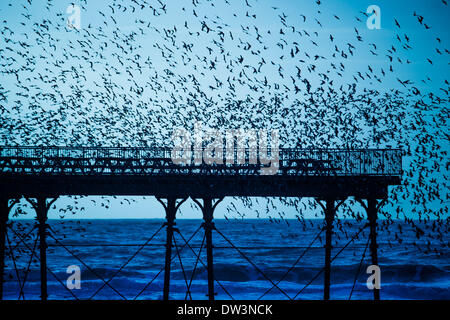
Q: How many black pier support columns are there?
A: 6